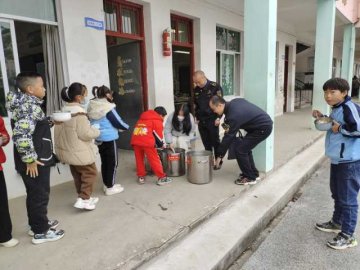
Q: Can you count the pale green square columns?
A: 3